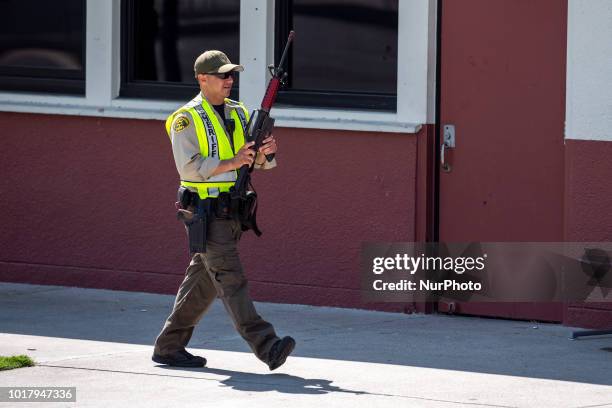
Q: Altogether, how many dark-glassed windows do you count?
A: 3